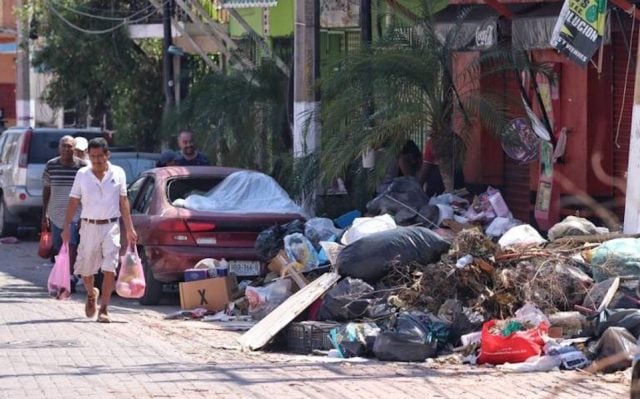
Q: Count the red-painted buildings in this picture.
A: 1